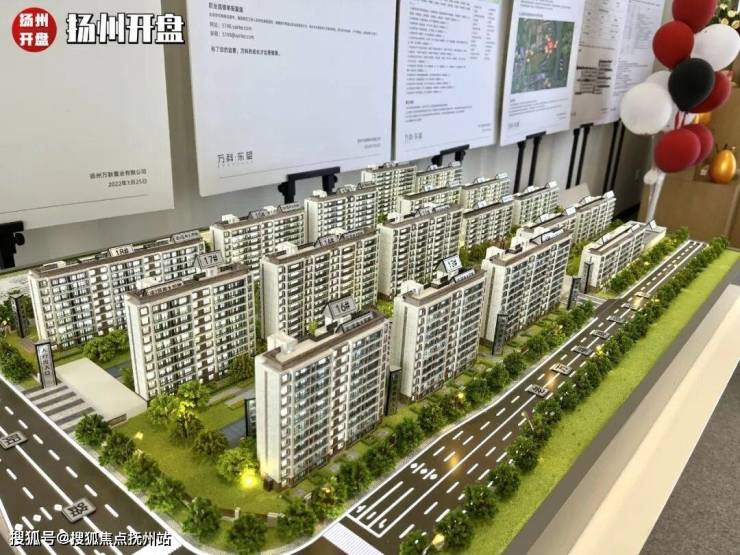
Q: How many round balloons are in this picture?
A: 9